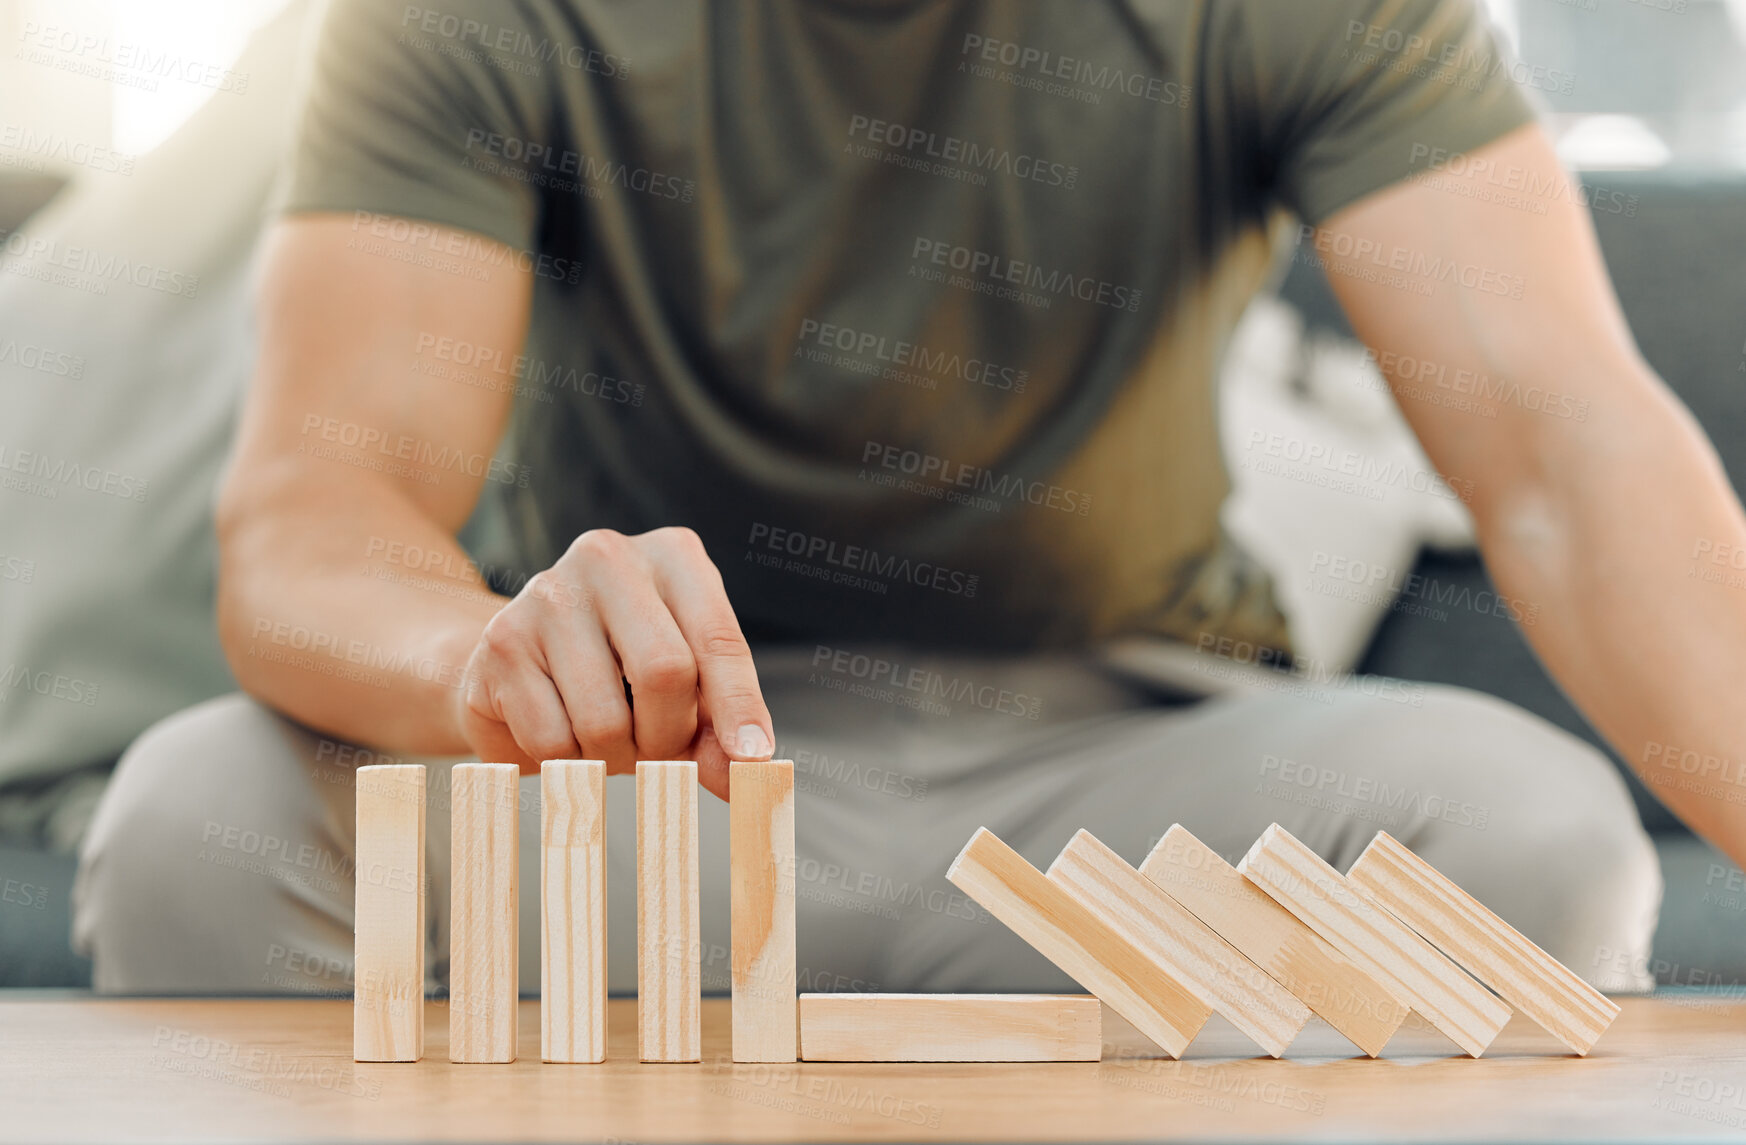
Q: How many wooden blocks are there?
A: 11